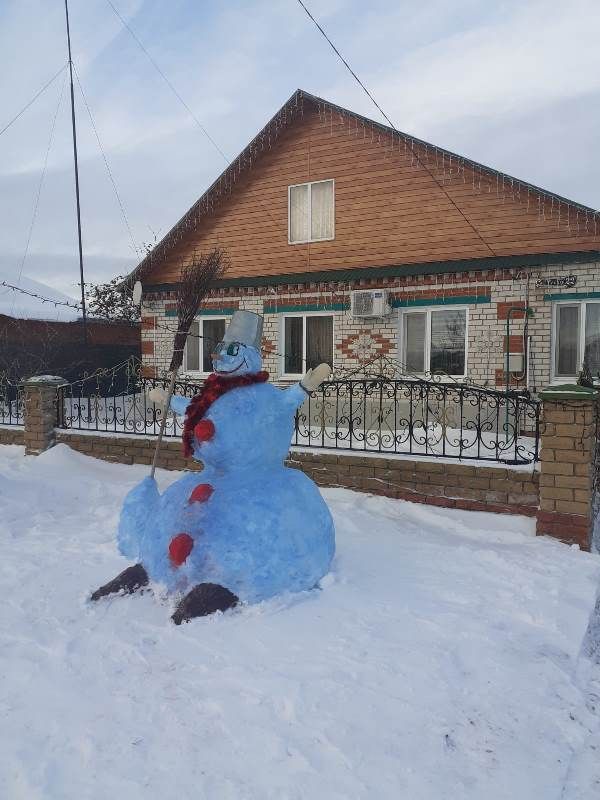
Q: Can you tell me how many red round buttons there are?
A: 3